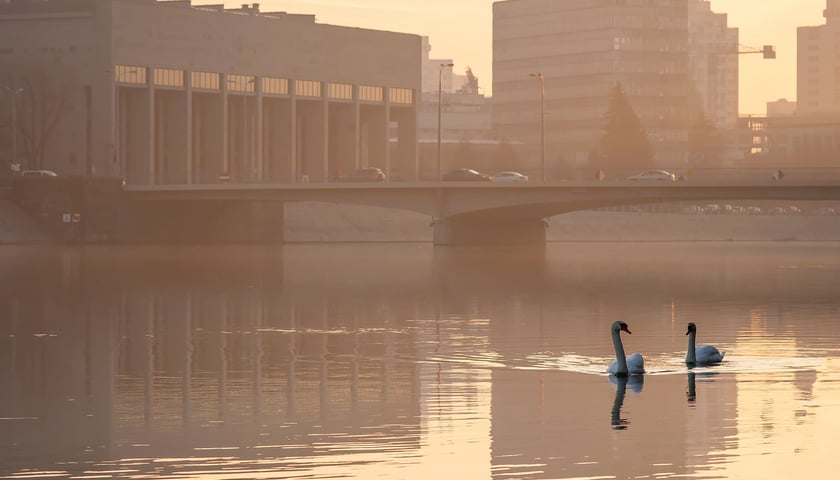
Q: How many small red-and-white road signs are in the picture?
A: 3